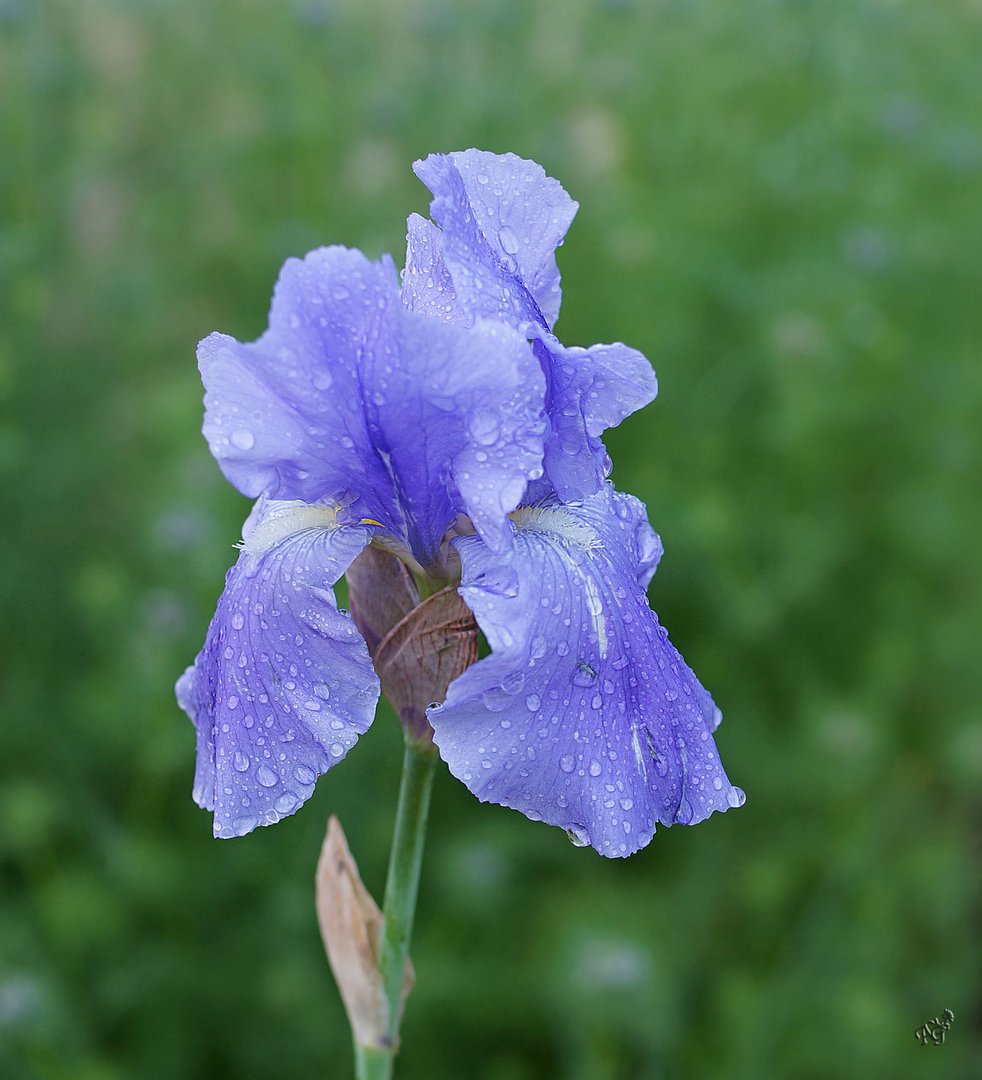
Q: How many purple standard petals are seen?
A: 3